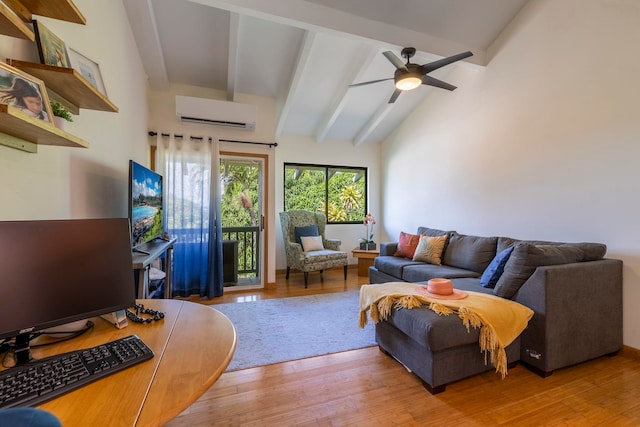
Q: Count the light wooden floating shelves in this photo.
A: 4